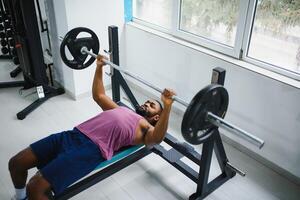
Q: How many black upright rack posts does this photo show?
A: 2